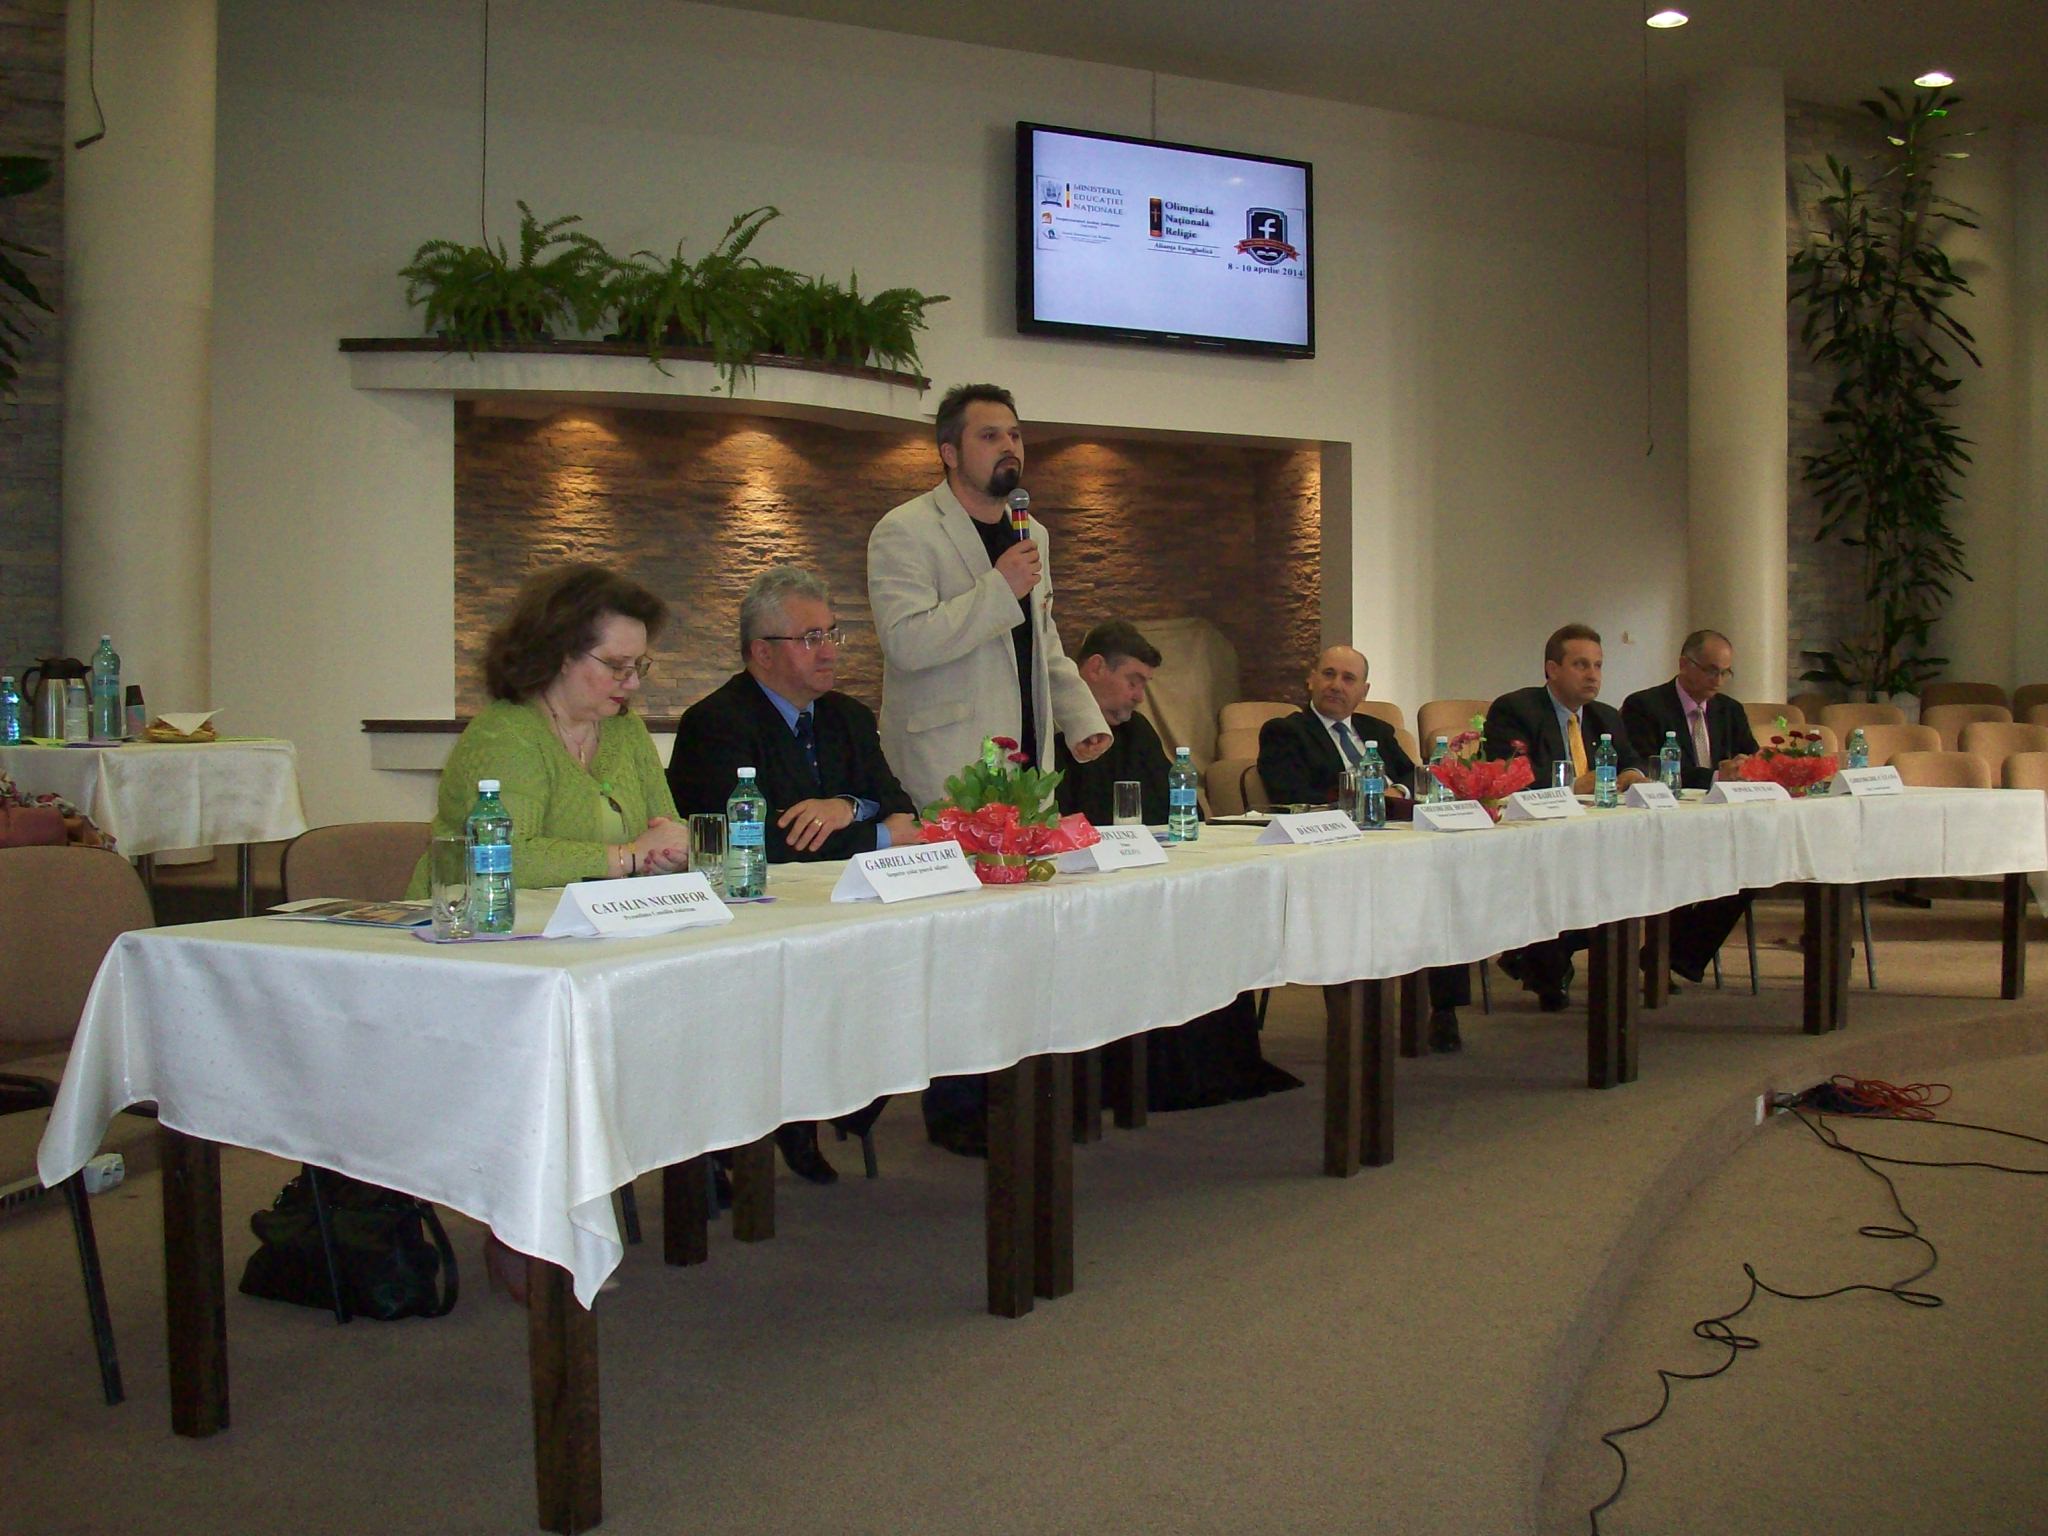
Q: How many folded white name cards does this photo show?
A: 9